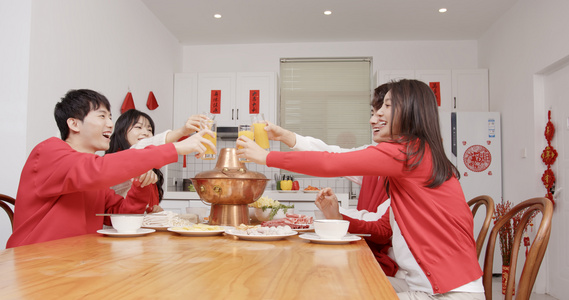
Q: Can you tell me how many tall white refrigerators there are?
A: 1